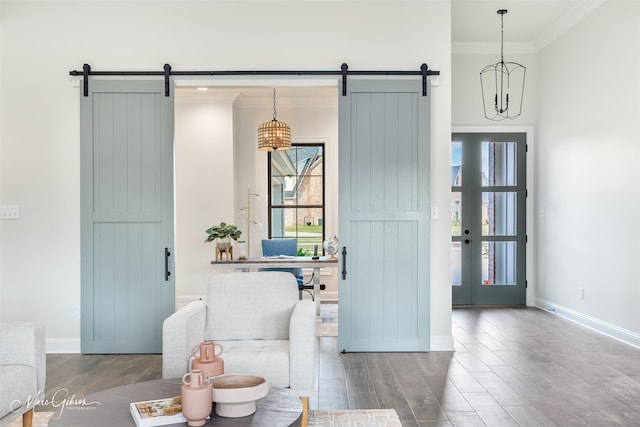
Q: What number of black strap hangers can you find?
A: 4